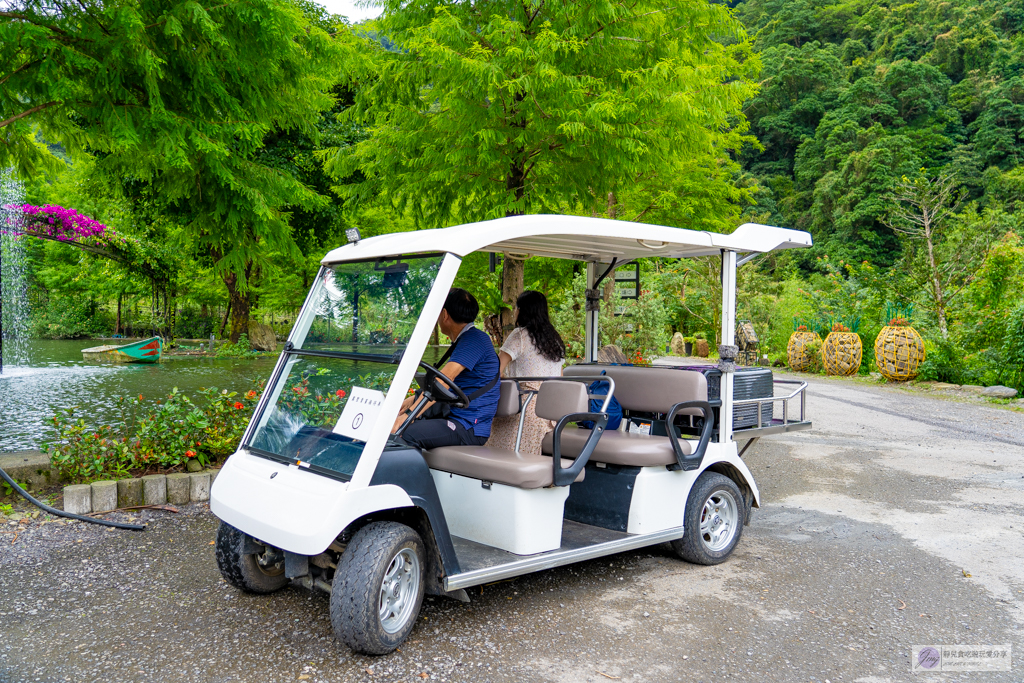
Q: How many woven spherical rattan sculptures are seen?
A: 3